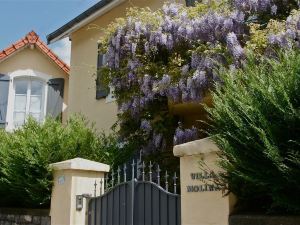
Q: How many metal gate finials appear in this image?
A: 12